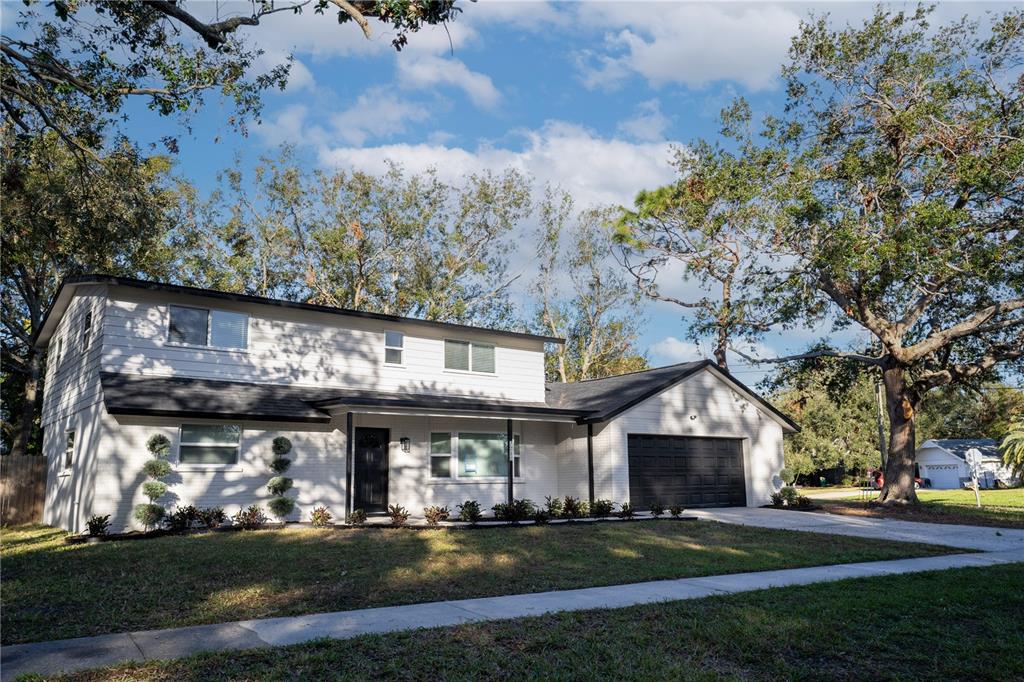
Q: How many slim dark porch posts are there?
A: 3